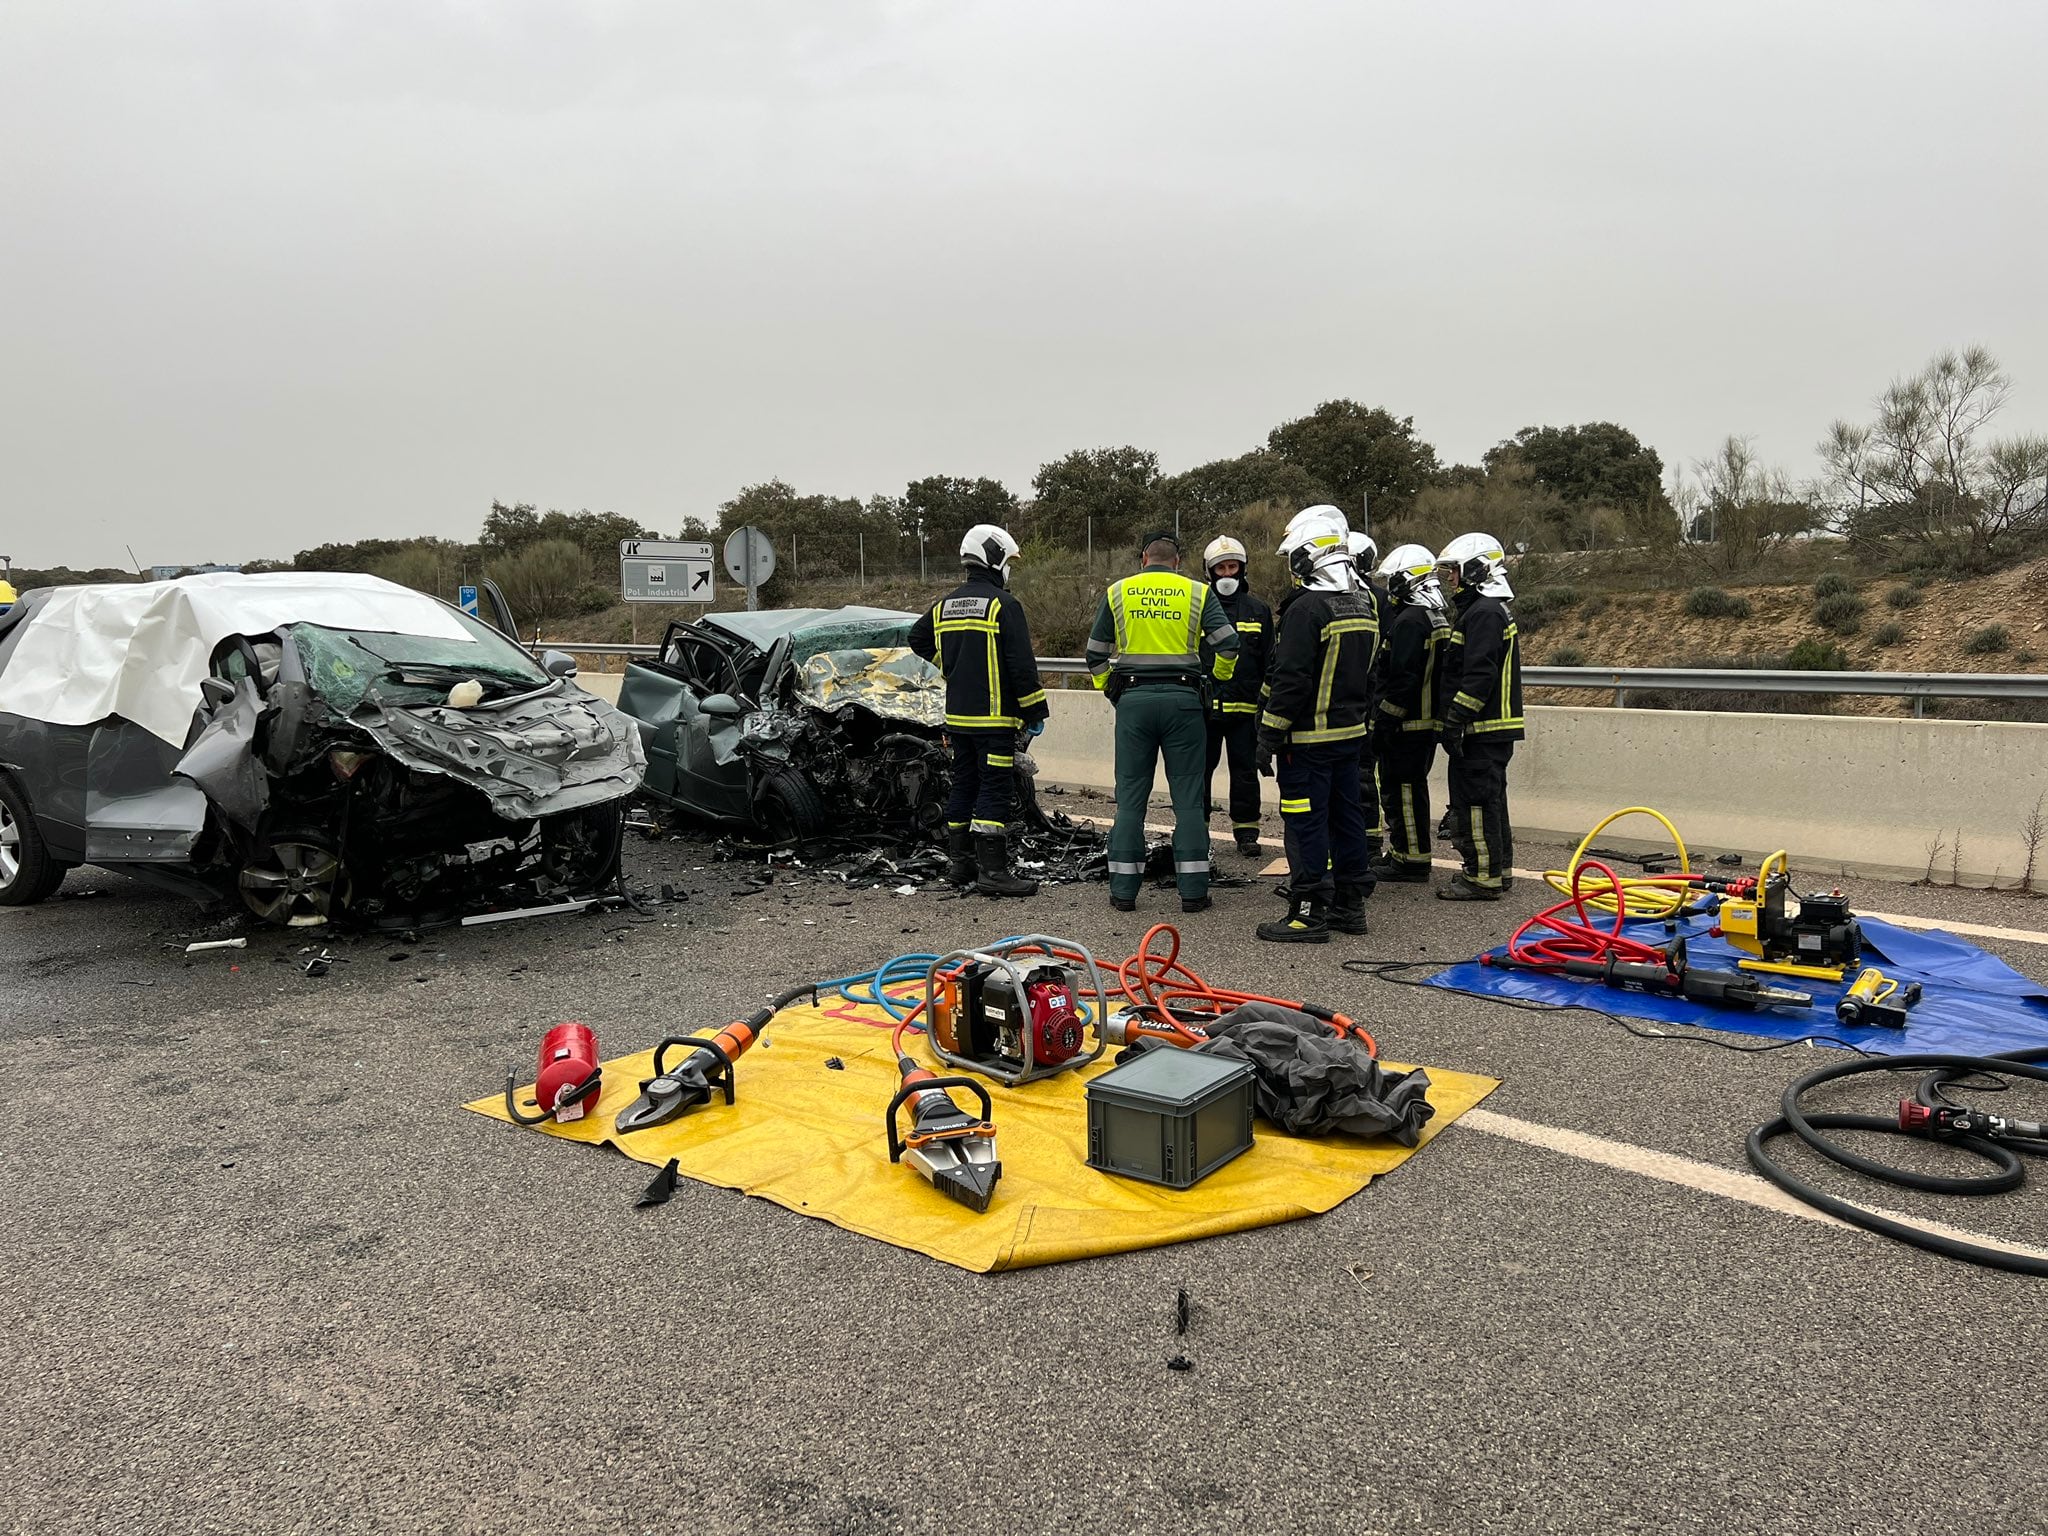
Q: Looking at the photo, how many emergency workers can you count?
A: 8